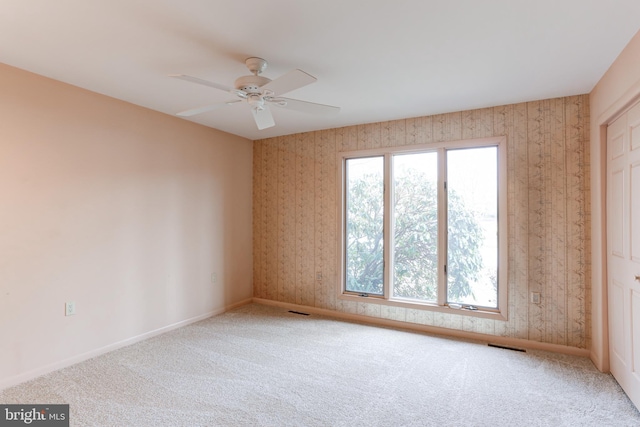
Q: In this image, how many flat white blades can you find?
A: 5